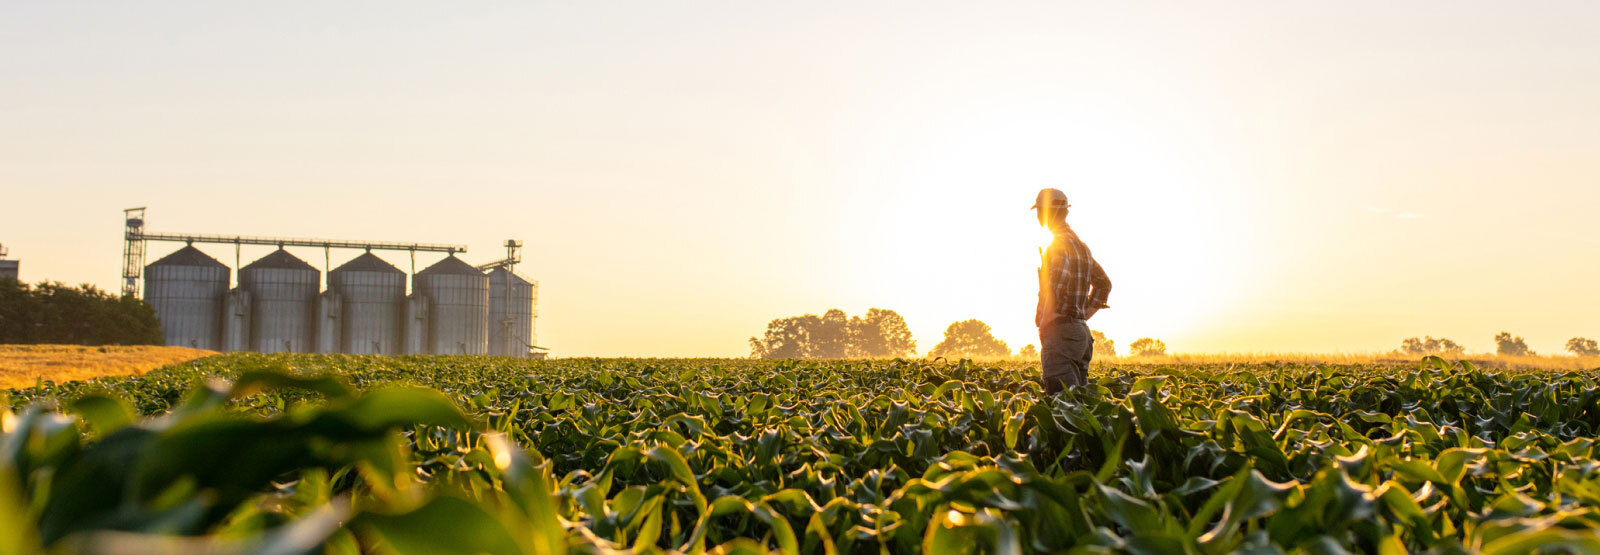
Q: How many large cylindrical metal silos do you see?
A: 5